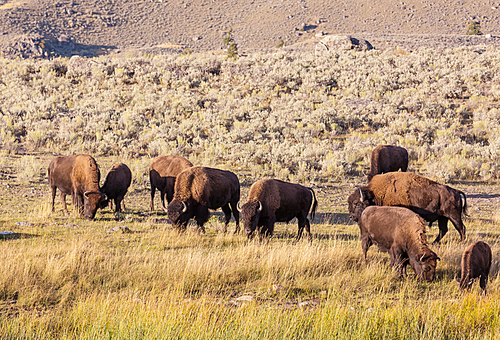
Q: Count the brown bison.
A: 9